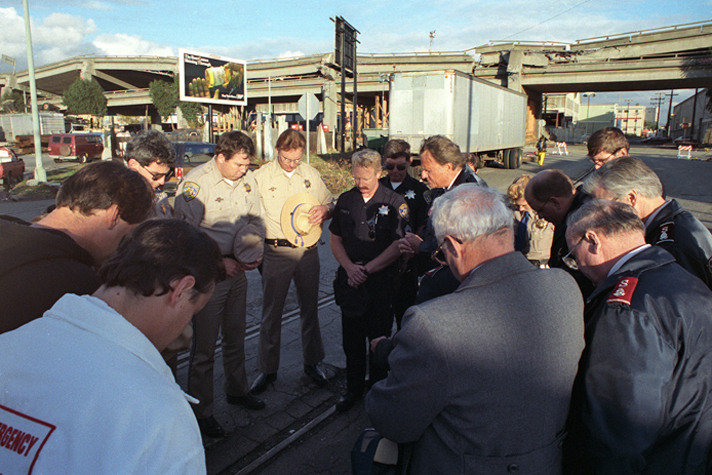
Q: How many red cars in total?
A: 2